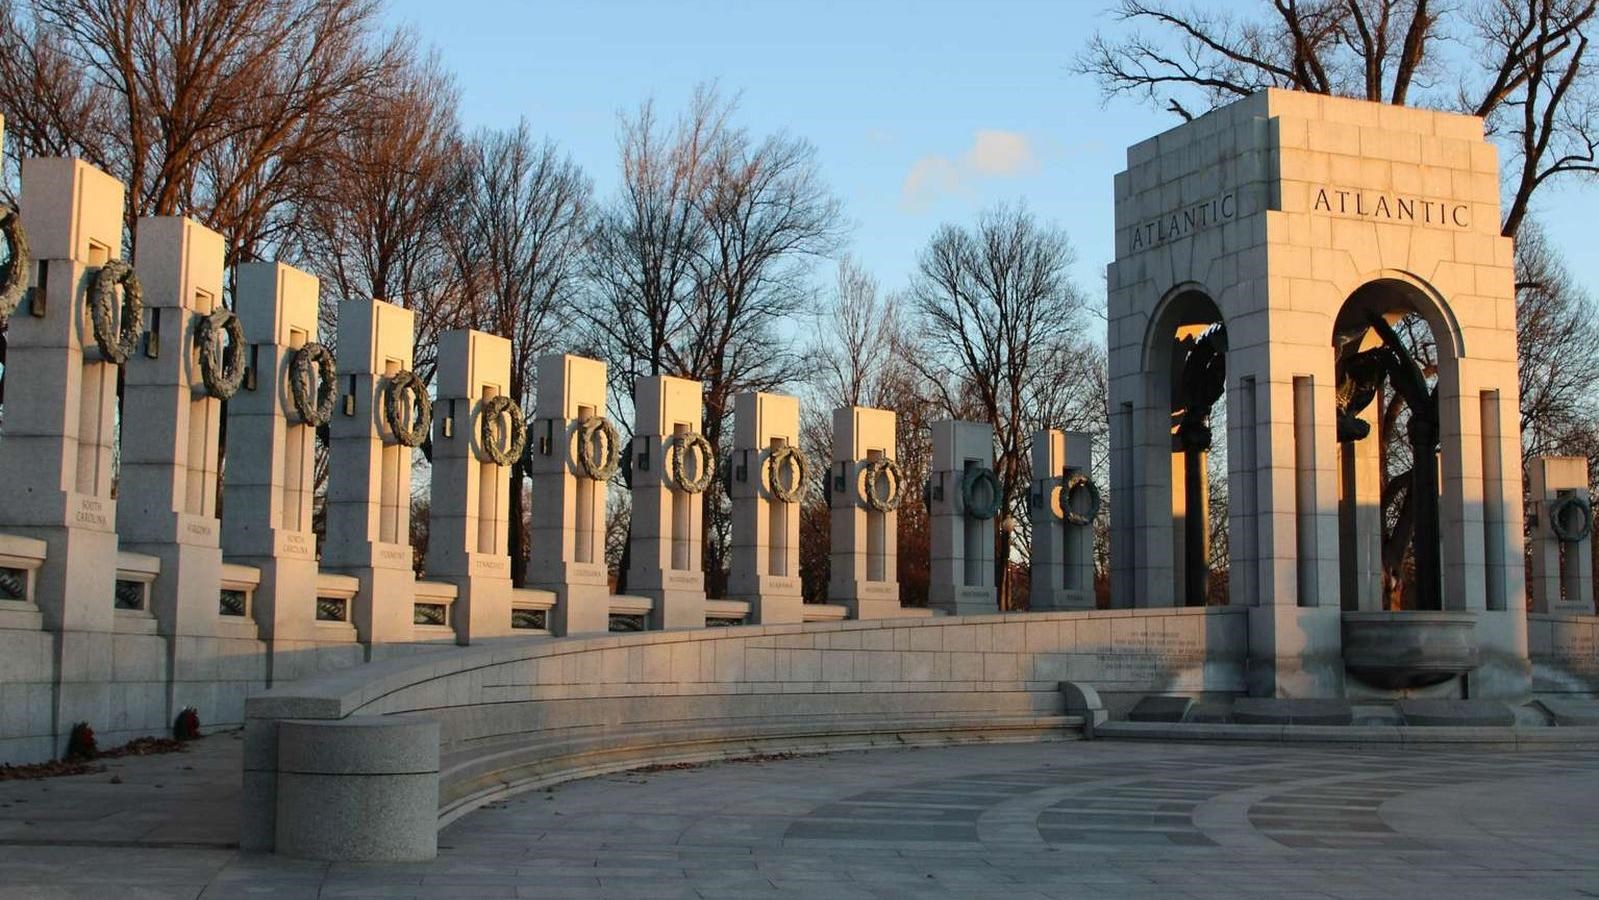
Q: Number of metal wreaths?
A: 13